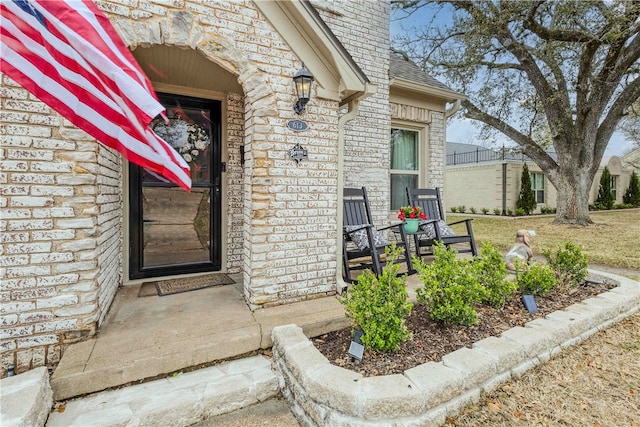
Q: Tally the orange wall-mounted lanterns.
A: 0